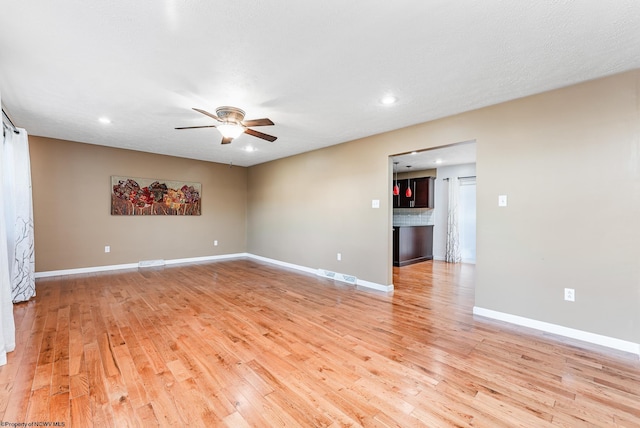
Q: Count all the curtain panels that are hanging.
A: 3